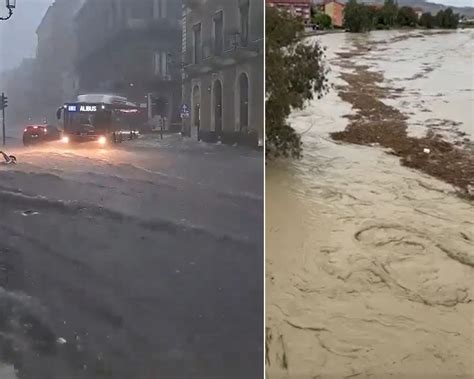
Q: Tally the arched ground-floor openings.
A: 3